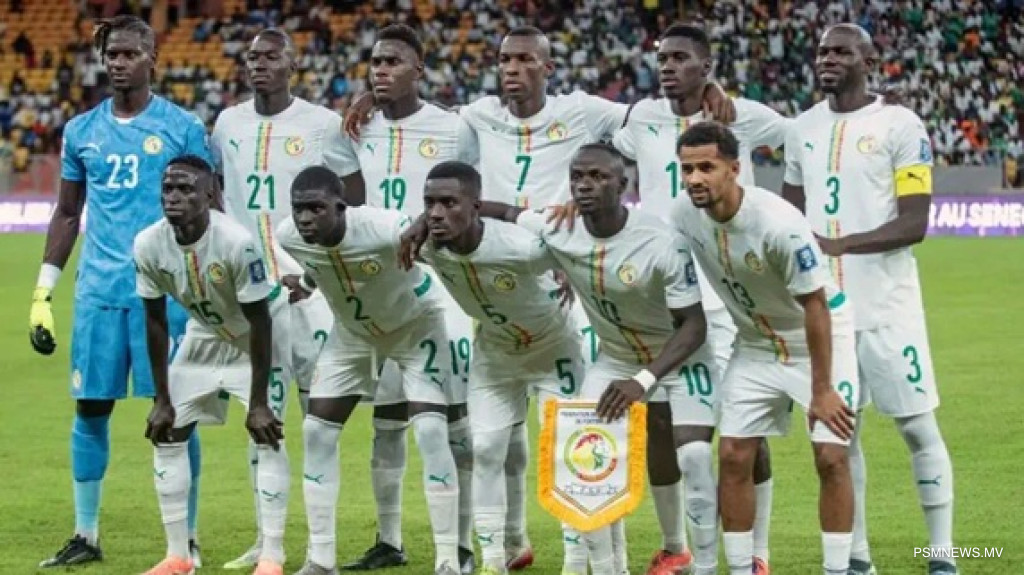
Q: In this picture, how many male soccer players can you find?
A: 11